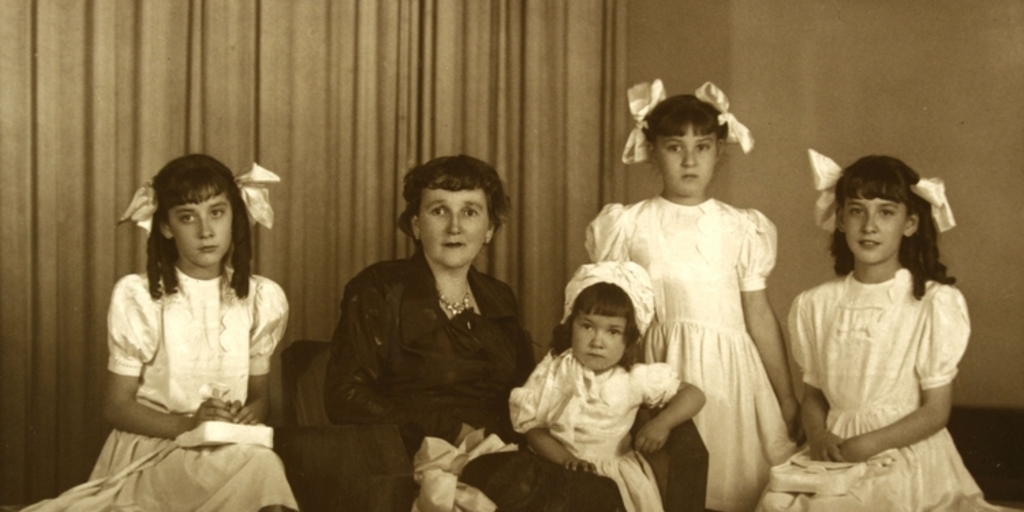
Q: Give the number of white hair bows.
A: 6